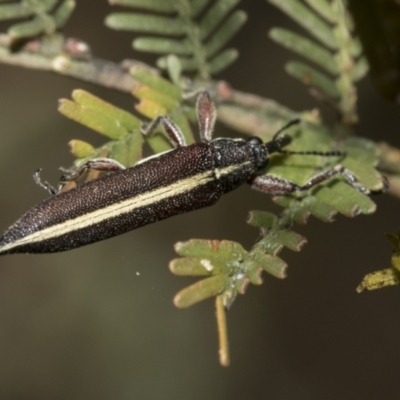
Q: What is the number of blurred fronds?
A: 3